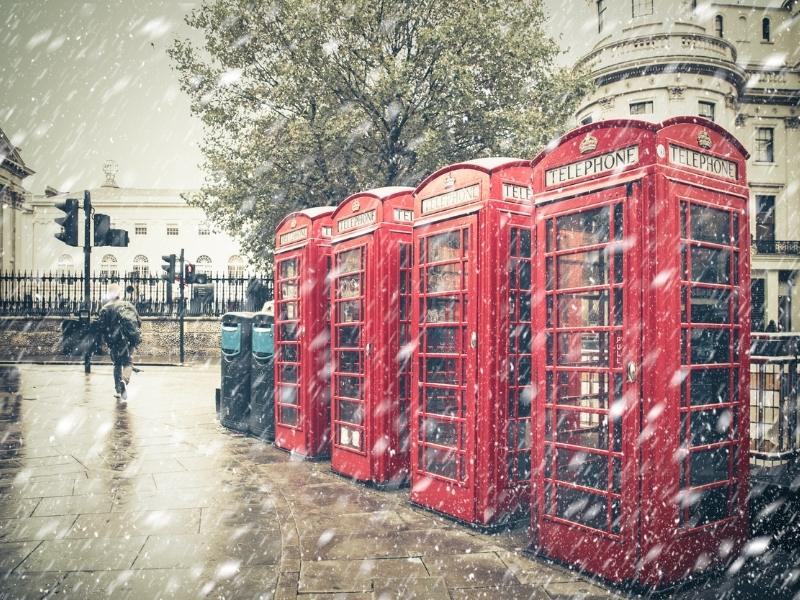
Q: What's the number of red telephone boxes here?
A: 4